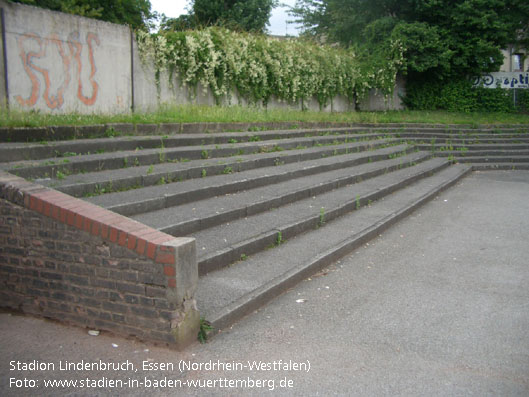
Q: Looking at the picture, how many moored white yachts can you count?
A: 0